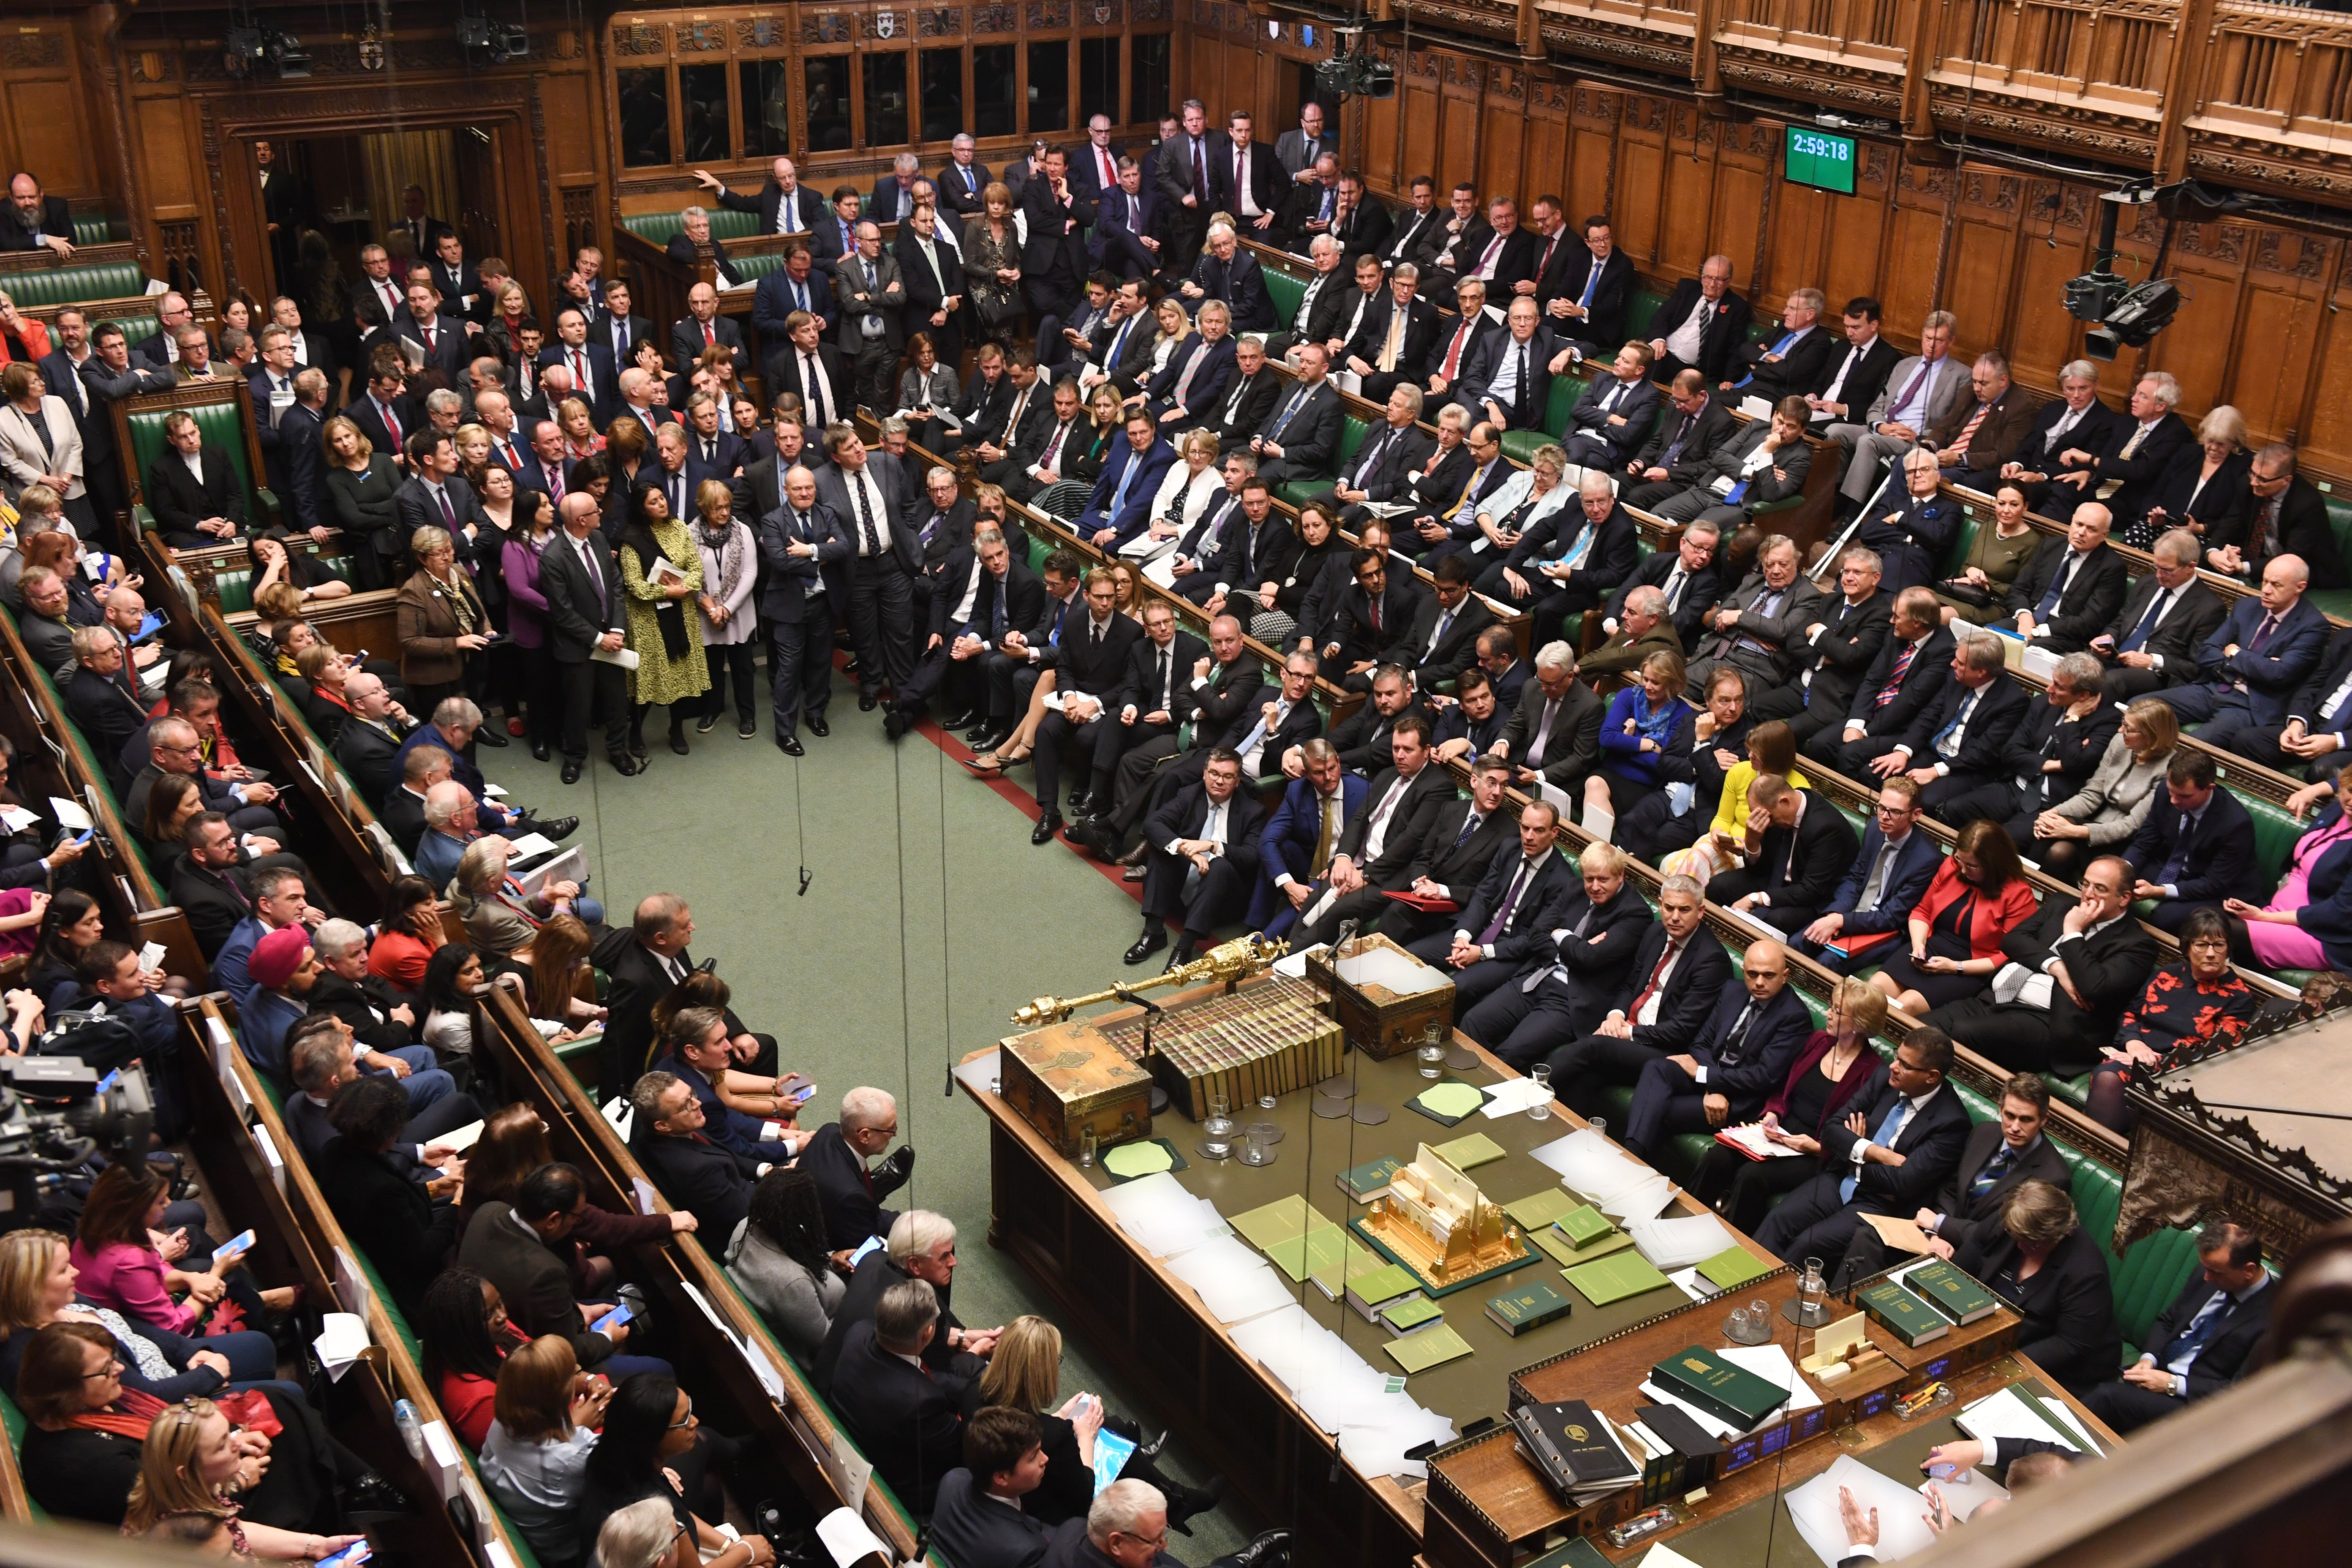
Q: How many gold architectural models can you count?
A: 1